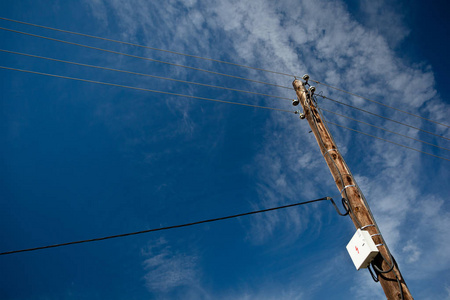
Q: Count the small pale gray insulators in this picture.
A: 4